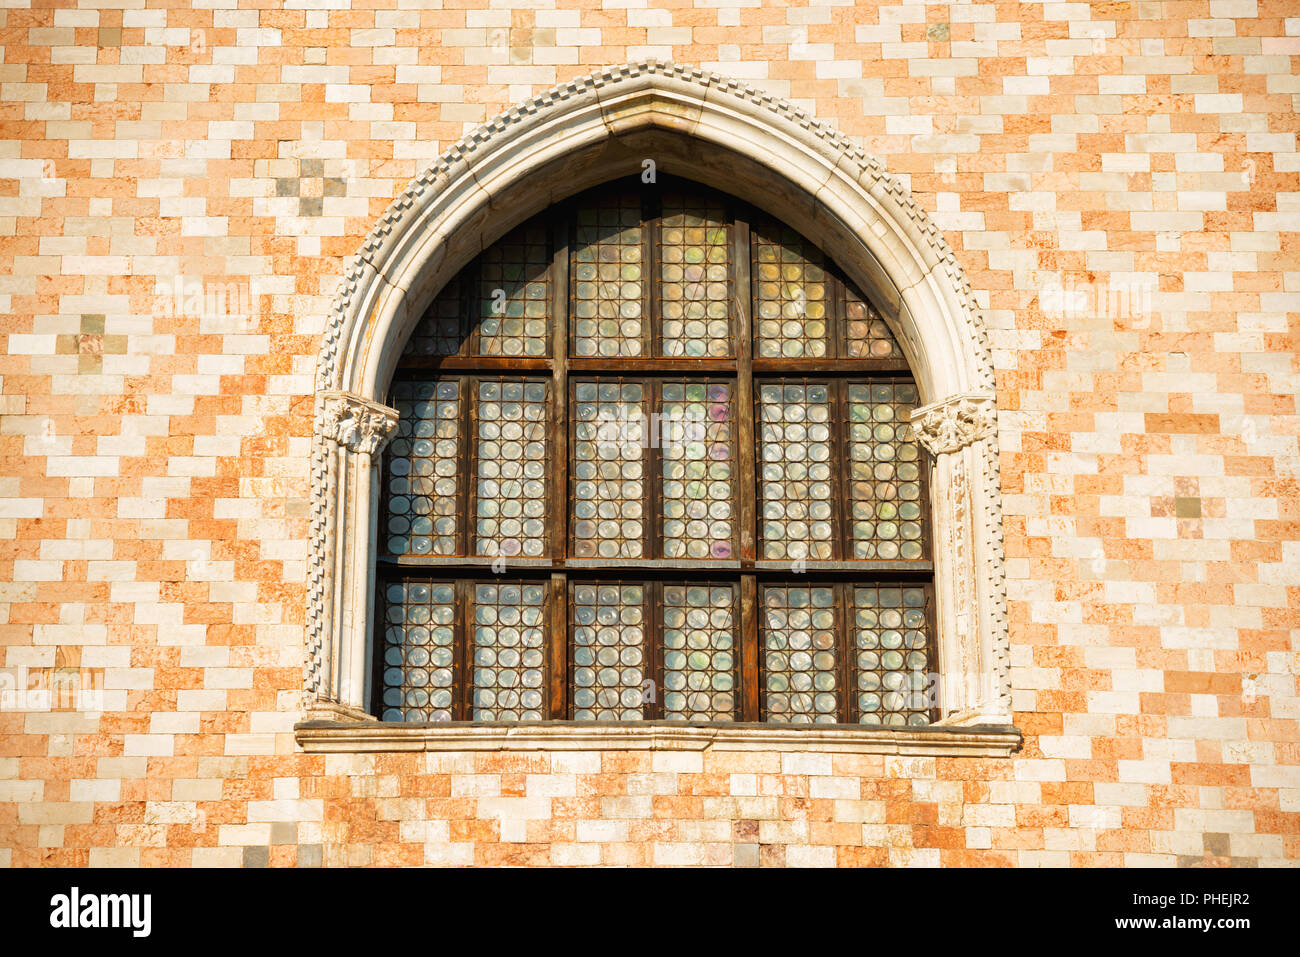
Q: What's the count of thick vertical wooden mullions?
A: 2